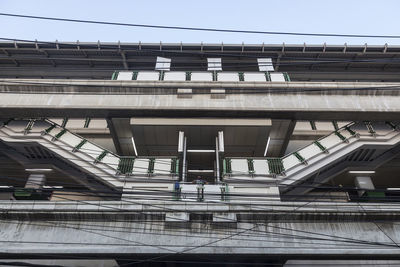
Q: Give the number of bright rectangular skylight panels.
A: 3